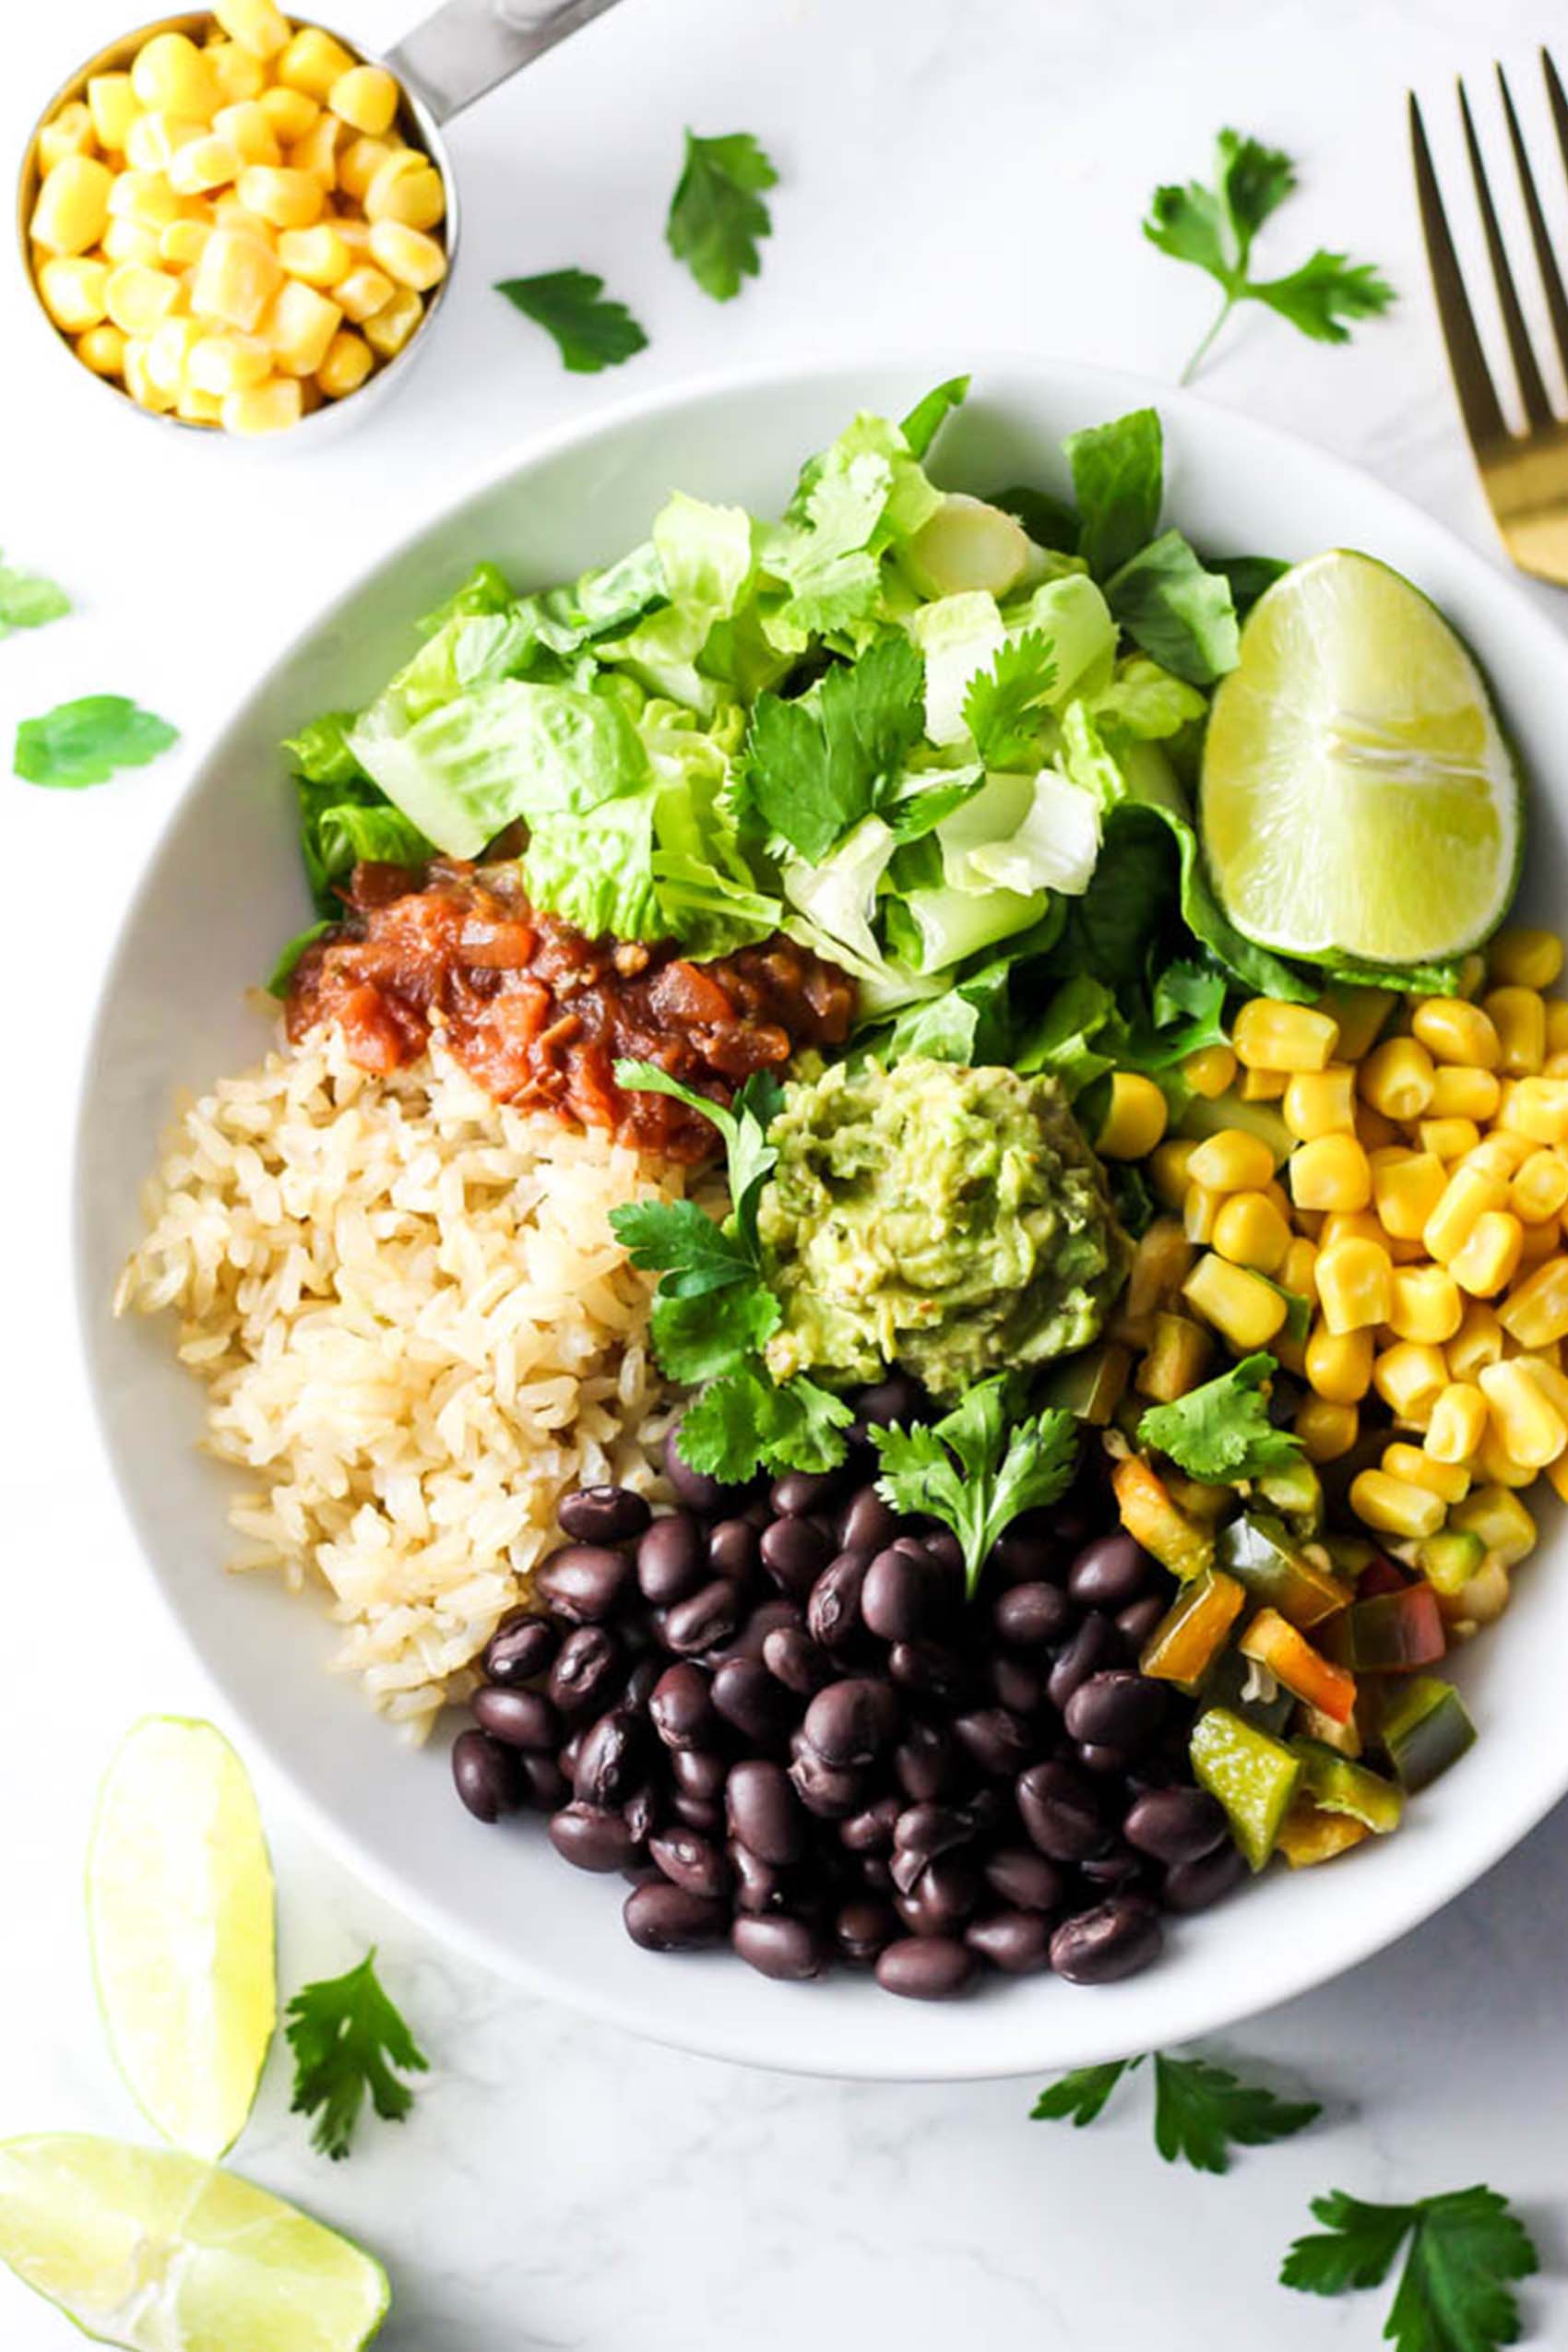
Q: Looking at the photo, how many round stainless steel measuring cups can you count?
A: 1